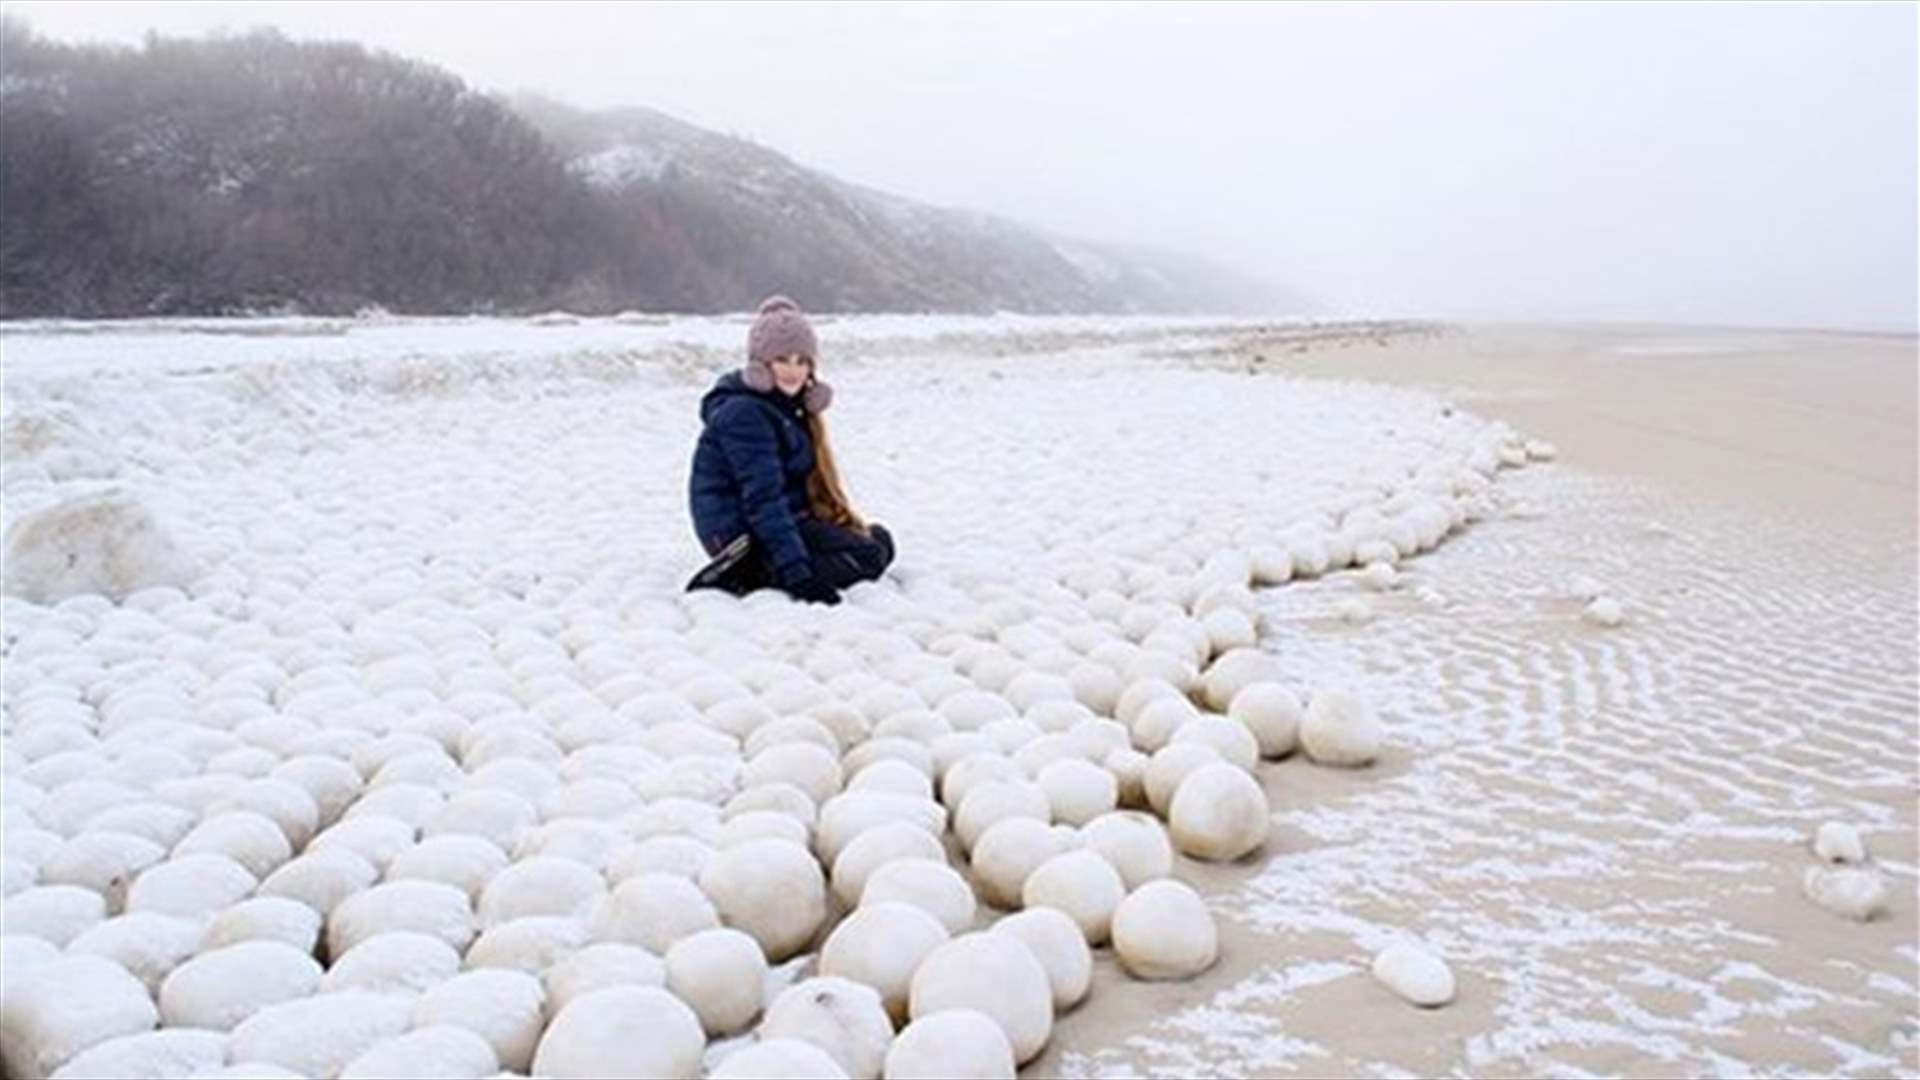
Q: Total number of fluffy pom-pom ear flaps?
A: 2